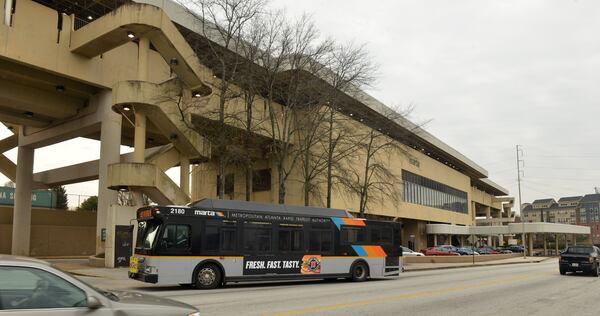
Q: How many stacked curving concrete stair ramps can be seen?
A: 3